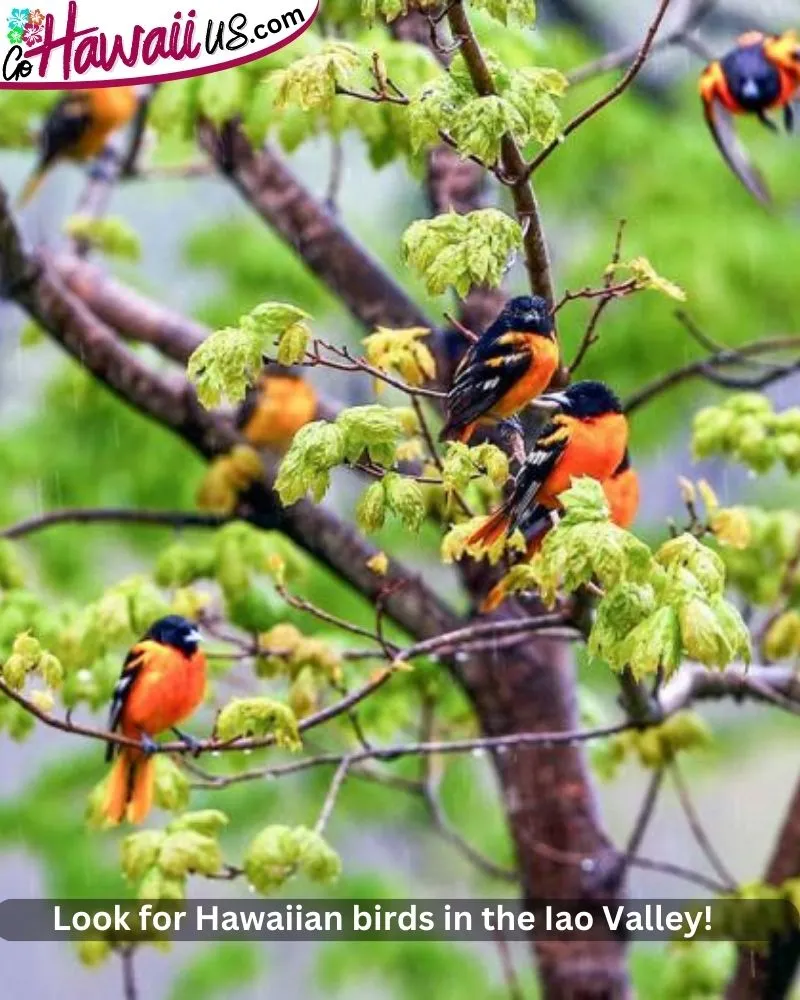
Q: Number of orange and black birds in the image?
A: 7